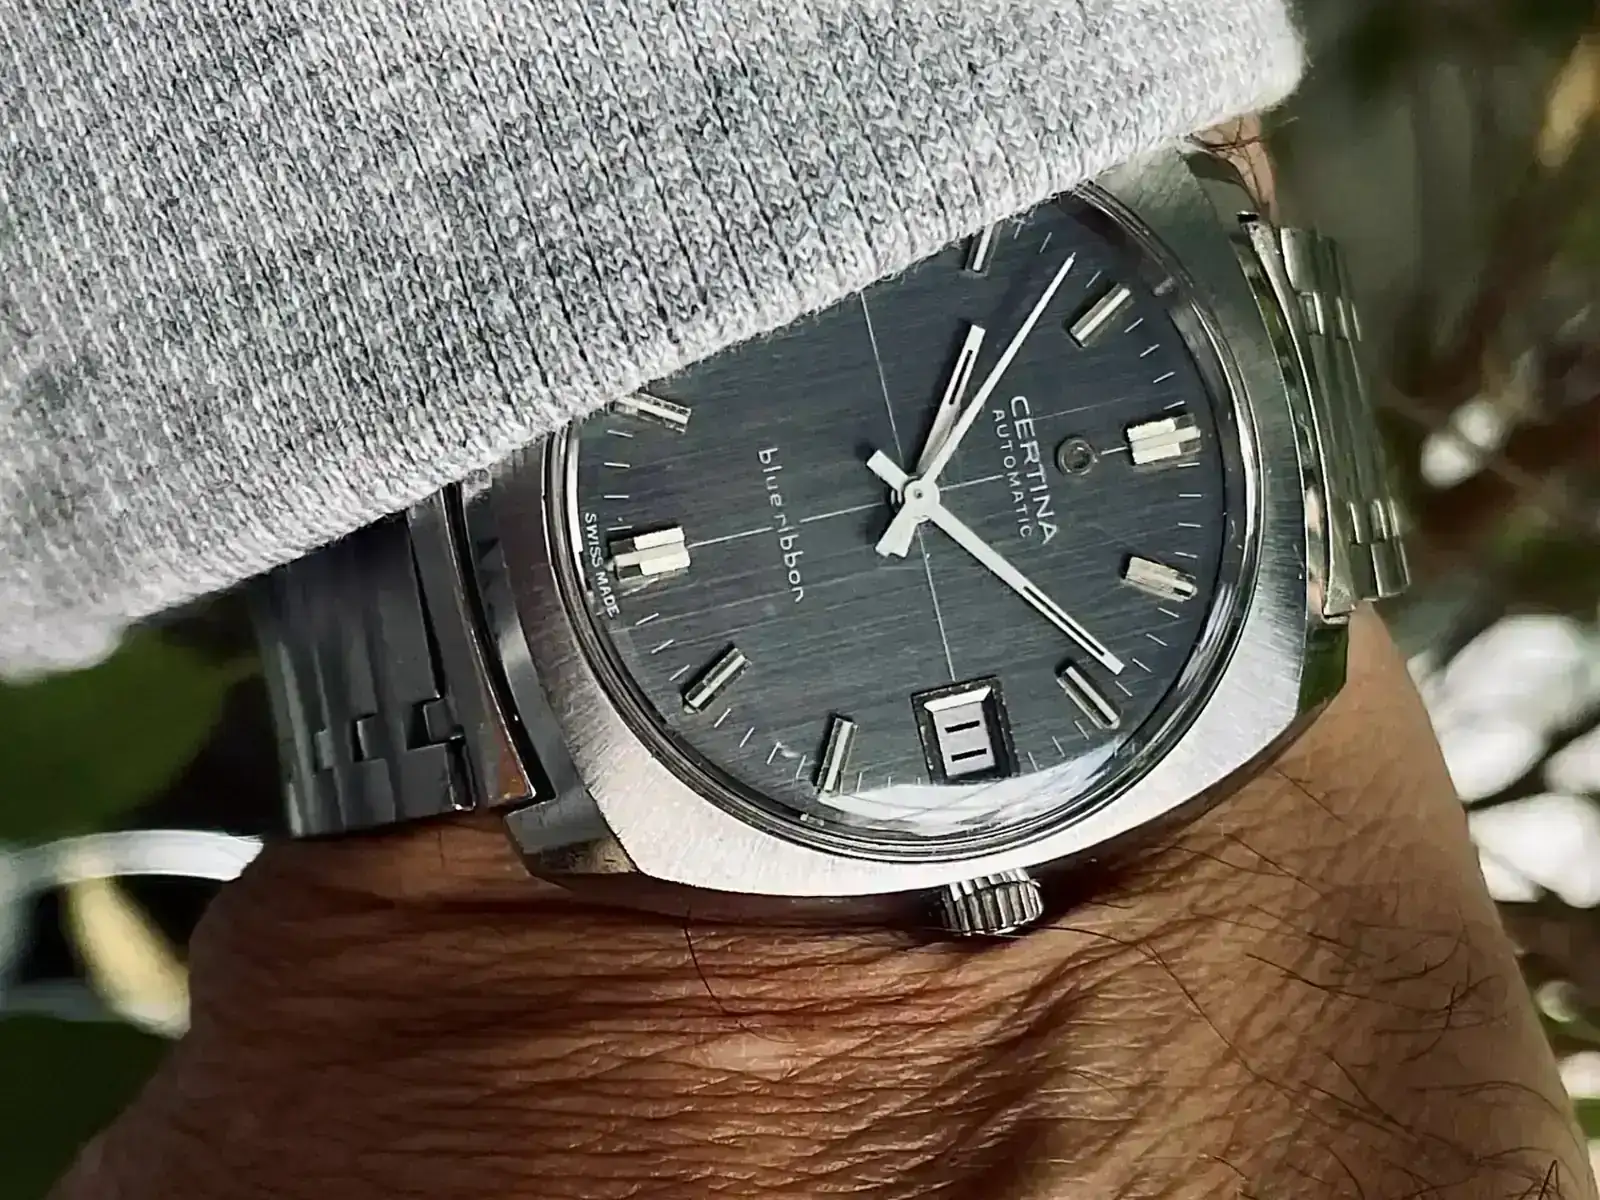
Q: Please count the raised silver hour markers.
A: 9